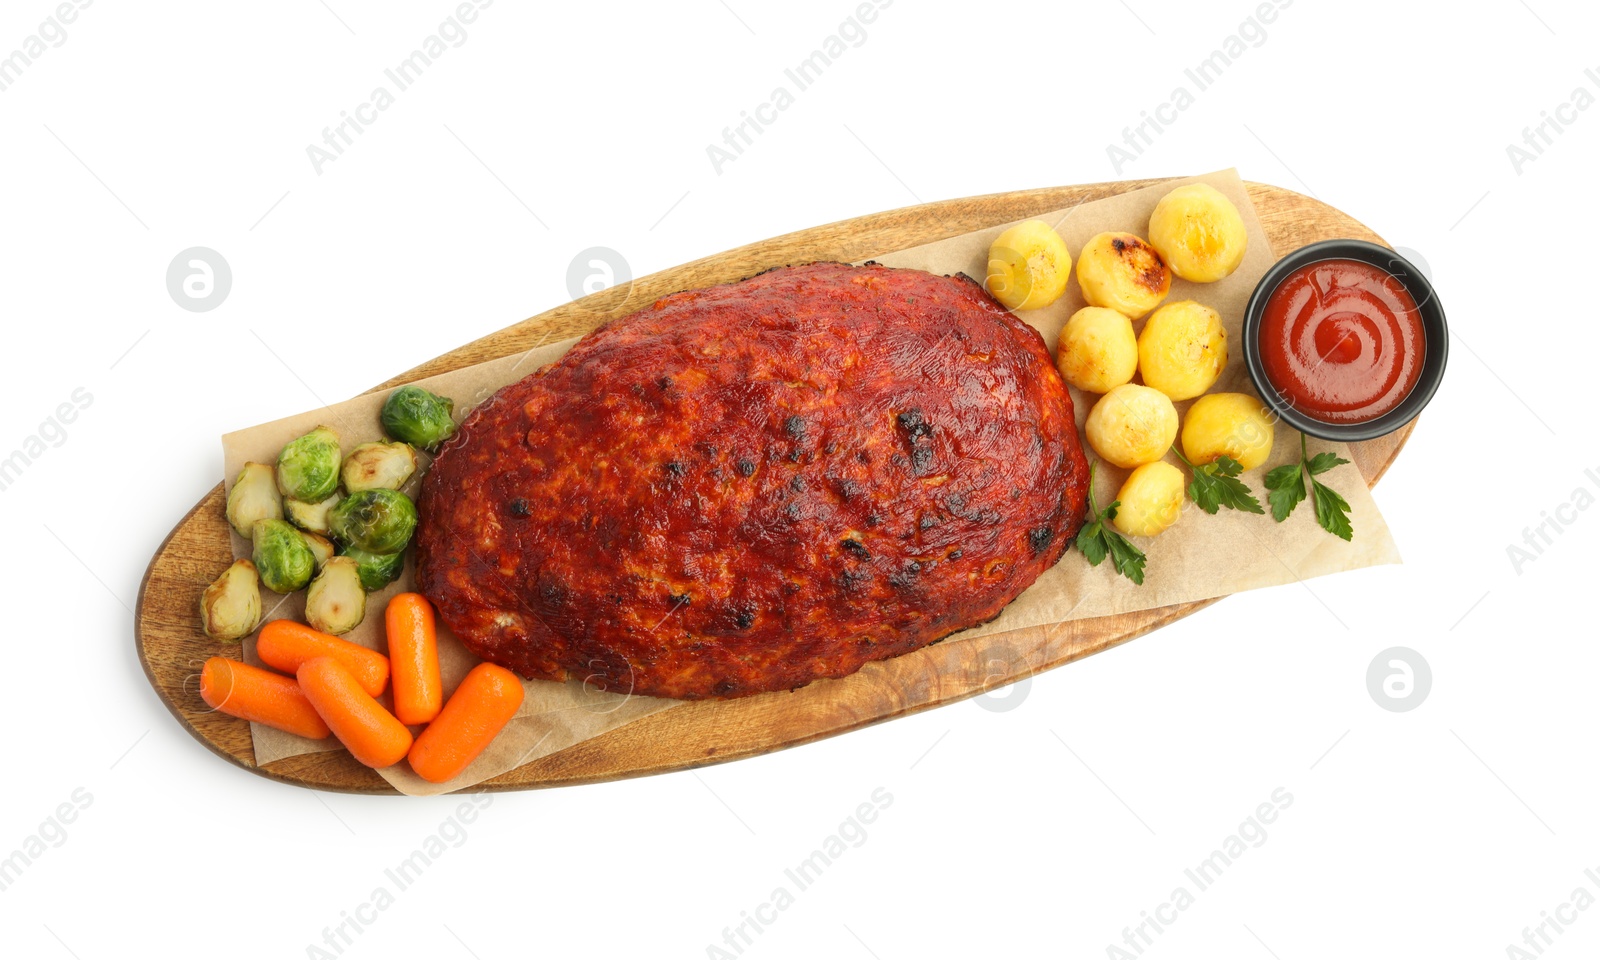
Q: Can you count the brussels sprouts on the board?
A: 11